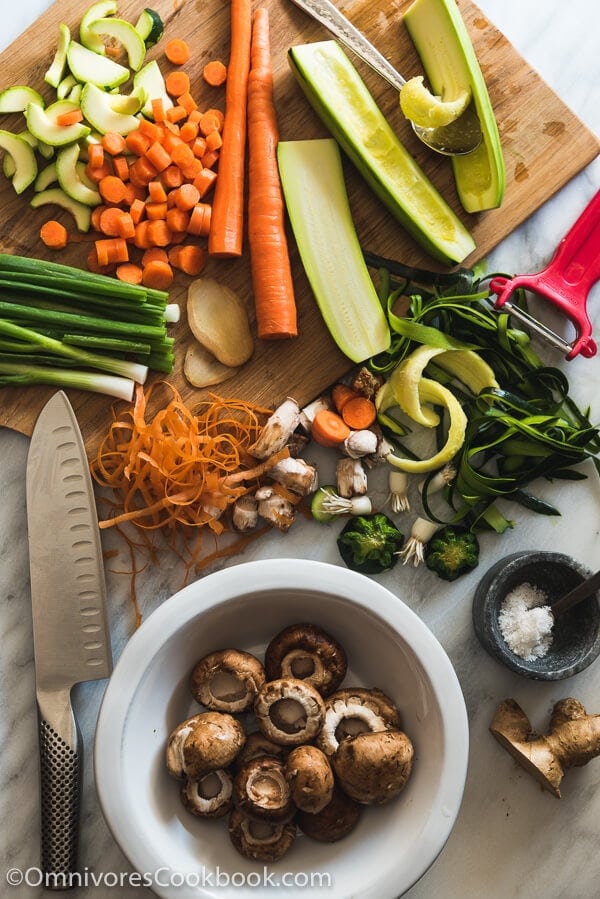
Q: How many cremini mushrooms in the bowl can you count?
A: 12